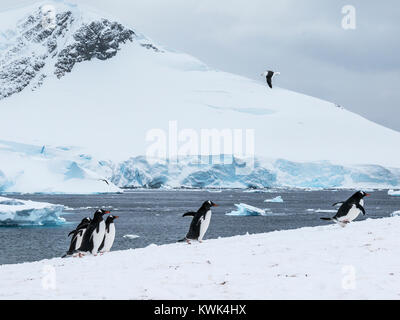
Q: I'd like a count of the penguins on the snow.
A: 5